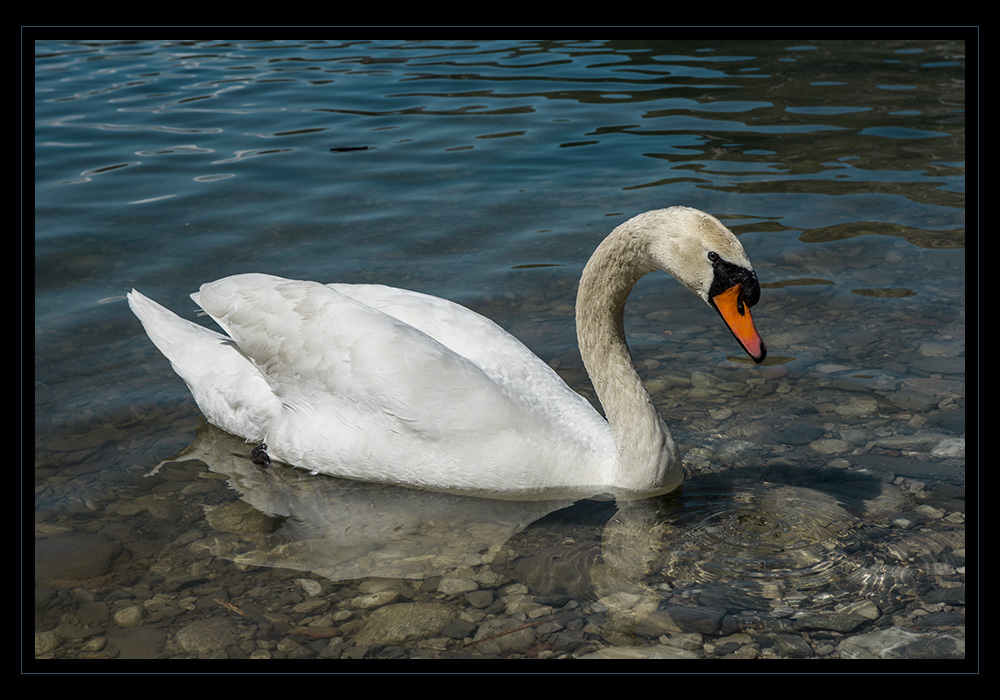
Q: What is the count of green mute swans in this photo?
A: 0